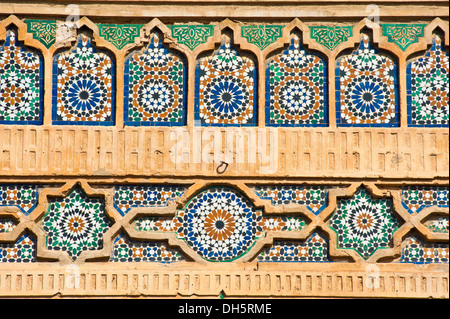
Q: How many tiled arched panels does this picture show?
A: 7